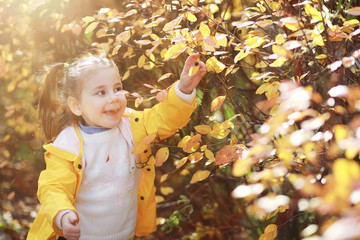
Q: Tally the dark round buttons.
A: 5